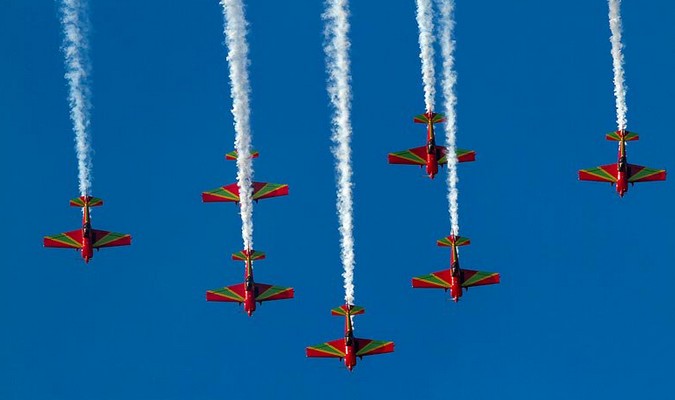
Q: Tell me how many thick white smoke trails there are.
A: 6